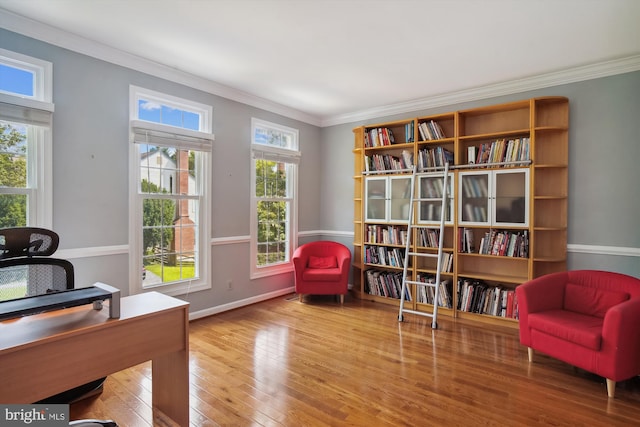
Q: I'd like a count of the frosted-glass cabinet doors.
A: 5